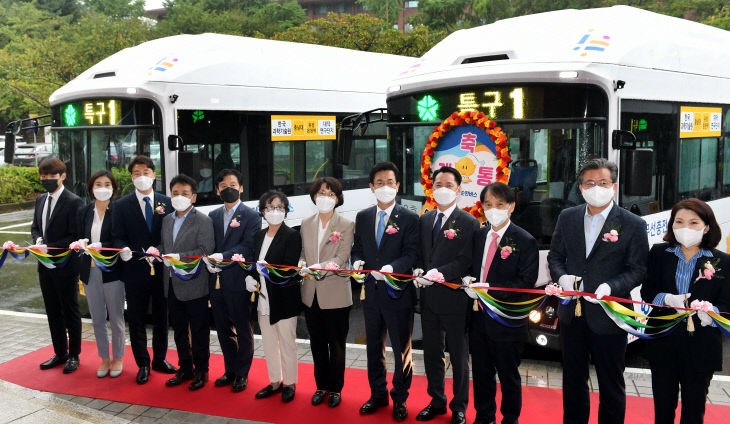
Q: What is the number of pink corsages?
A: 8